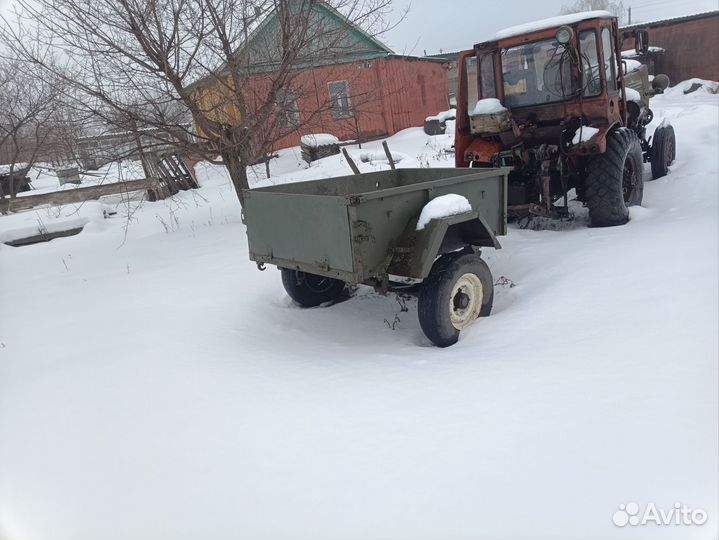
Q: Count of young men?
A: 0